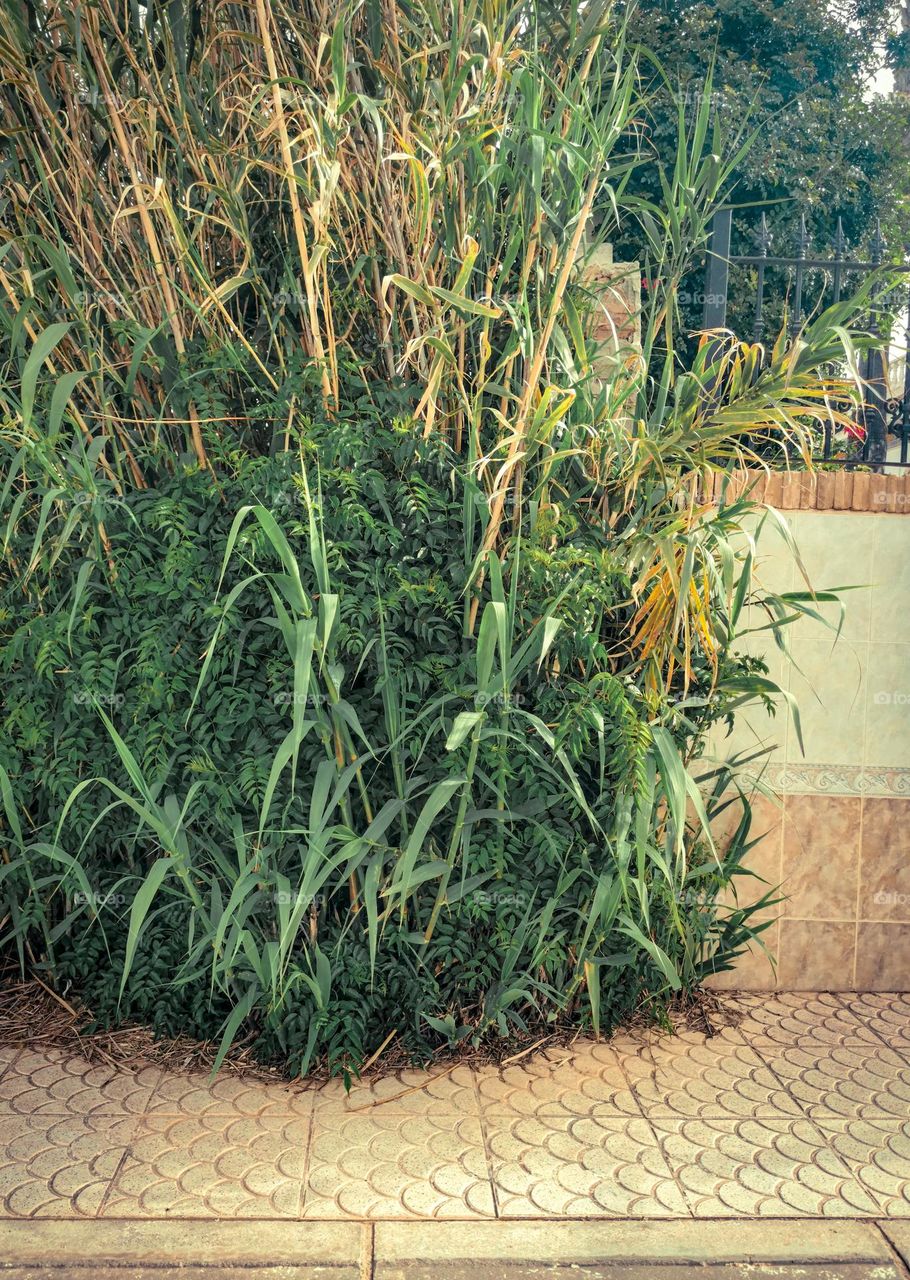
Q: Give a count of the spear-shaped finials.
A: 4